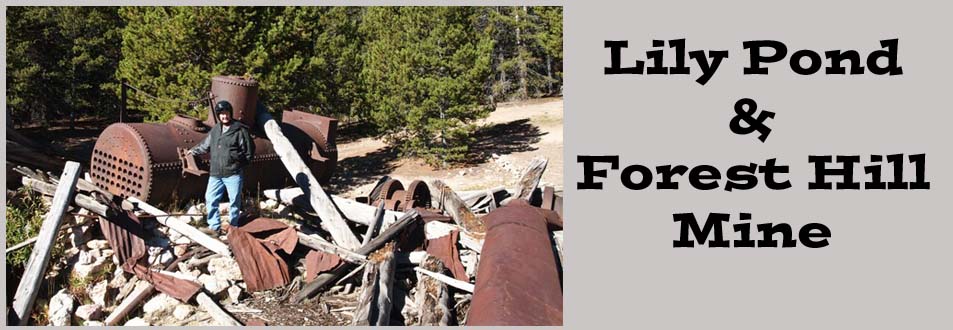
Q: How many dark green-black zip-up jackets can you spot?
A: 1